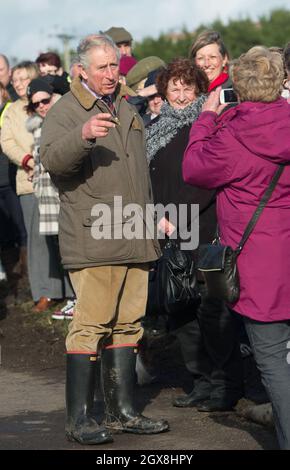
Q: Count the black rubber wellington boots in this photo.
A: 2